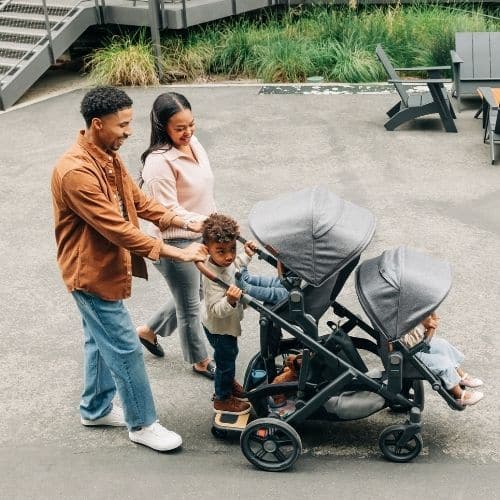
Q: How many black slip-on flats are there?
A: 2